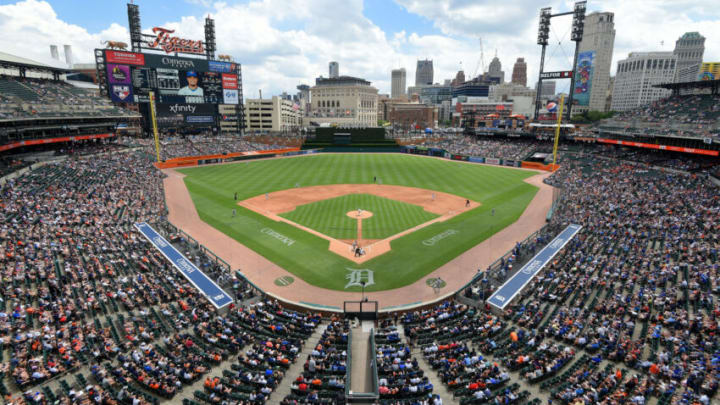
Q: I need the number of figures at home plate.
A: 3